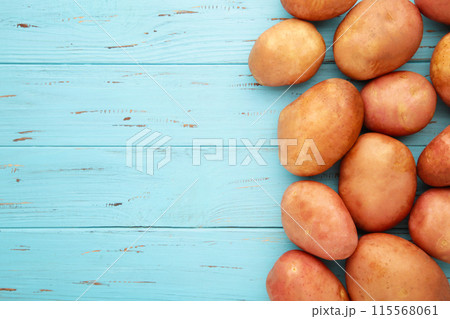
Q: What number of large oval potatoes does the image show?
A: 13